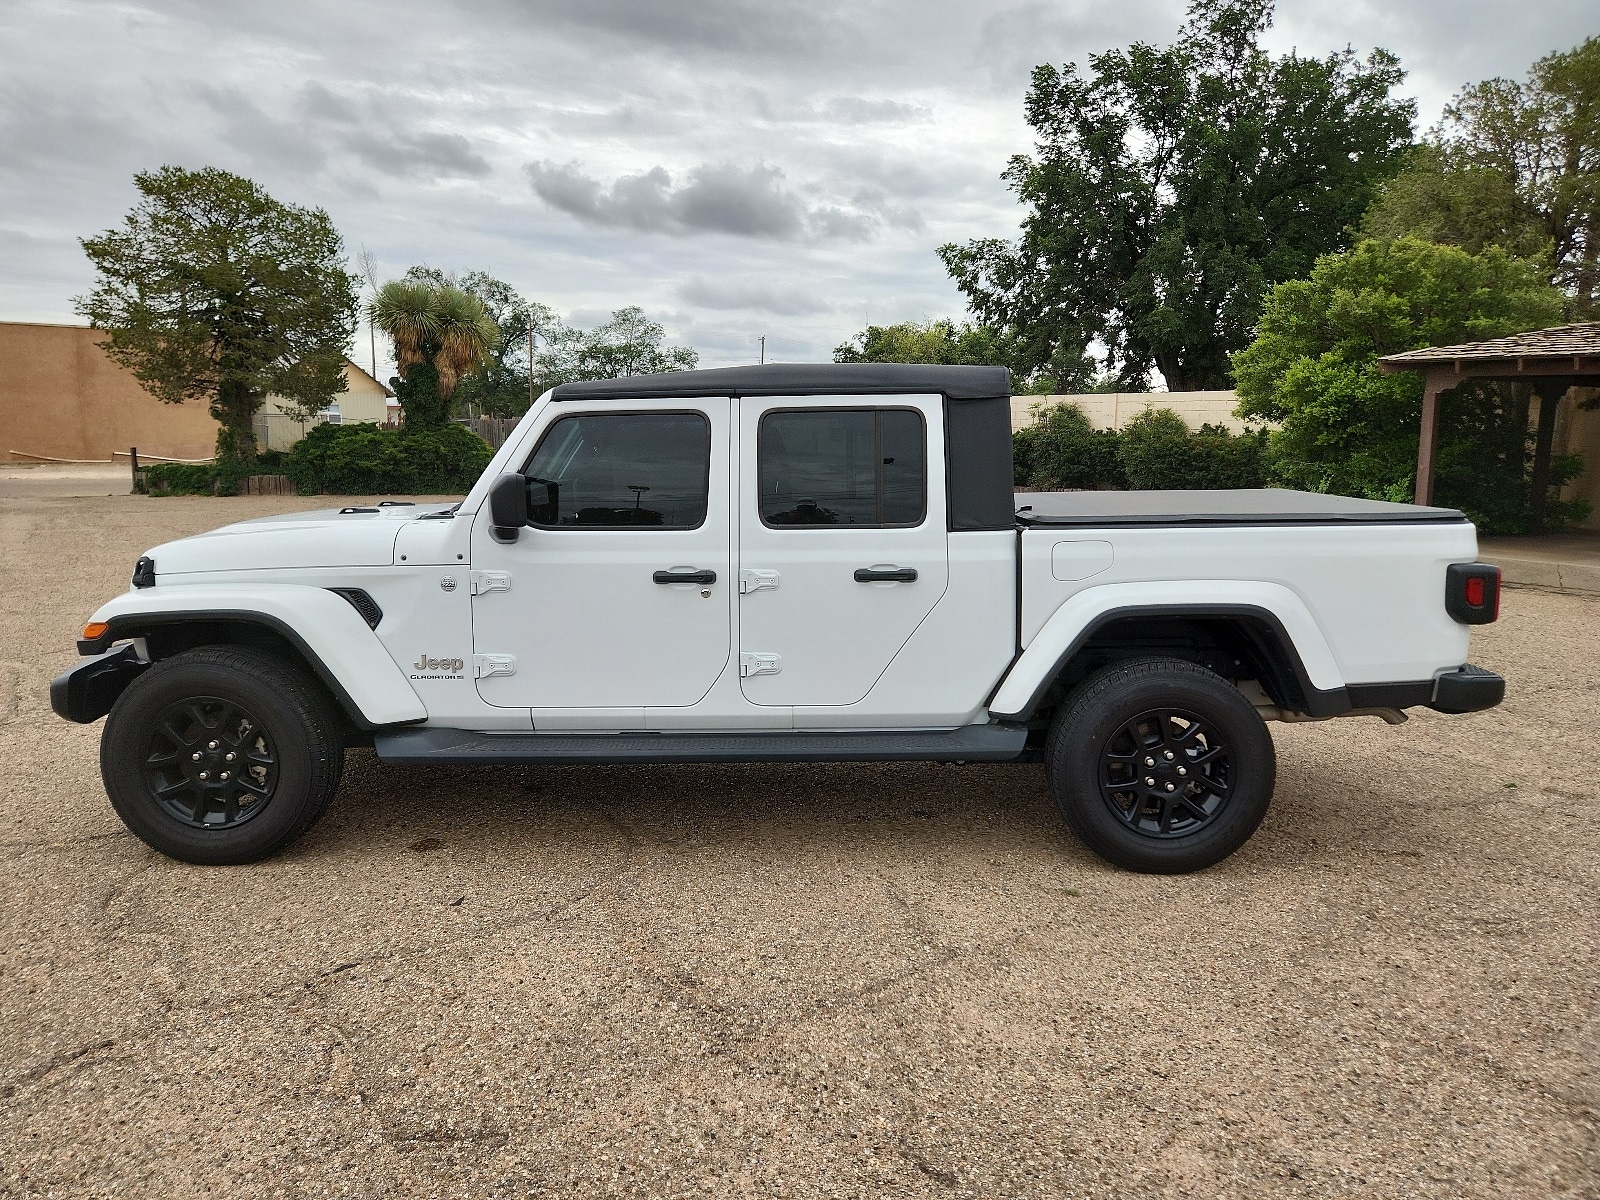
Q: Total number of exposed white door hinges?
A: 4